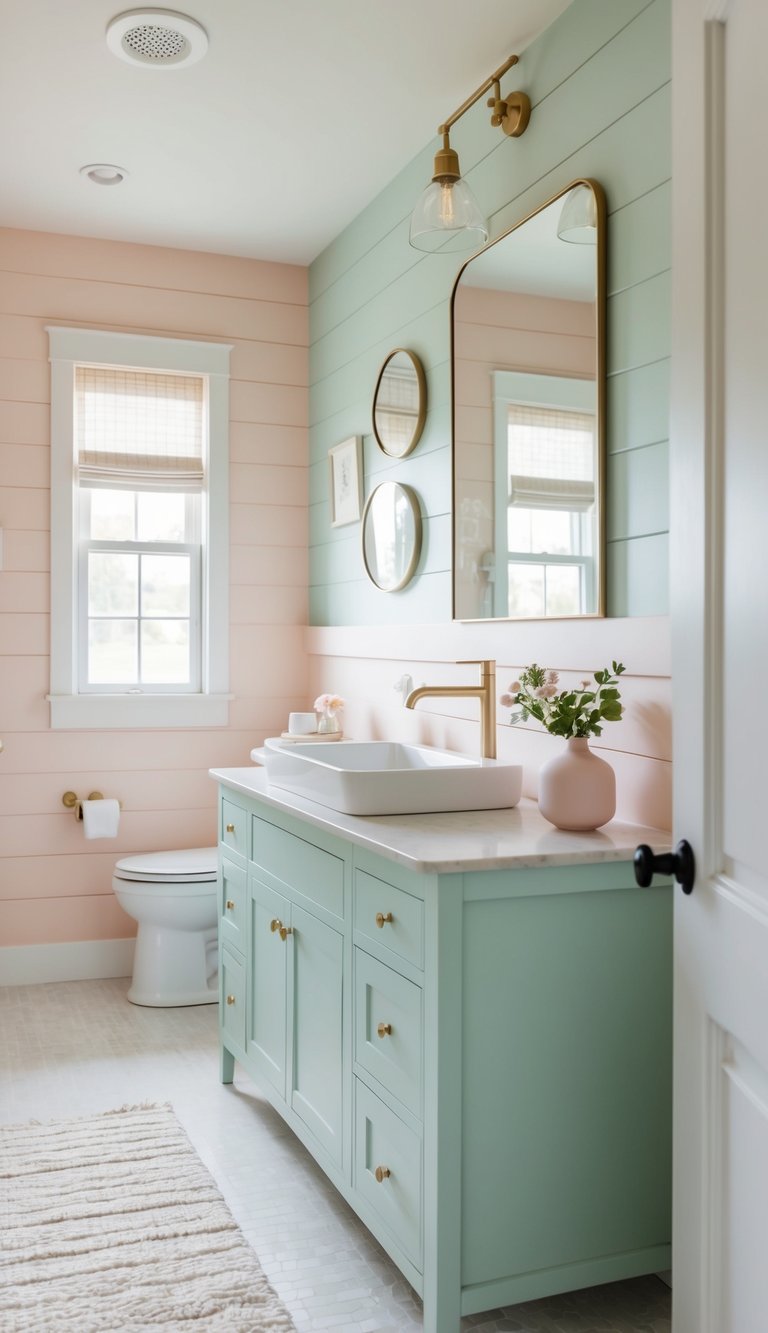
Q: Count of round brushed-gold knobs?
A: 8